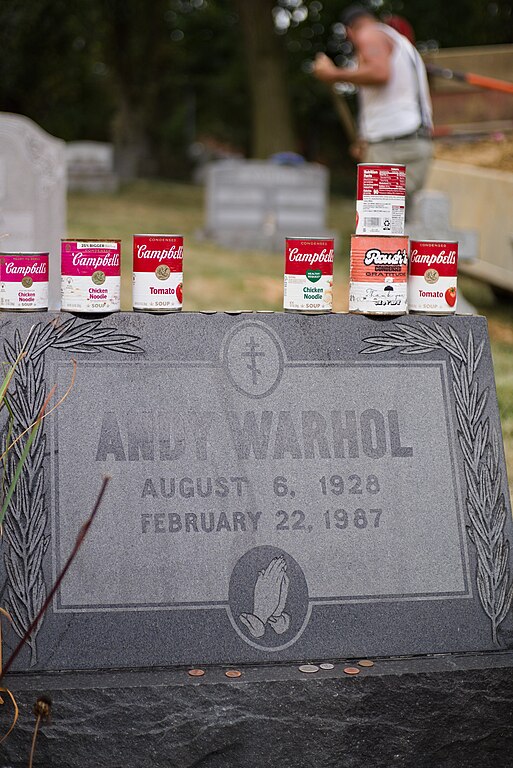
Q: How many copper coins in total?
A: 4